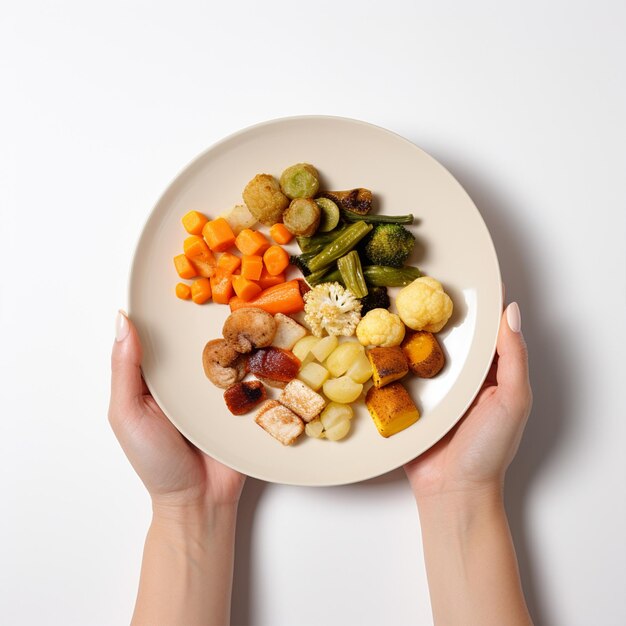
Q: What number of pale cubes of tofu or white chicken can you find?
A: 3